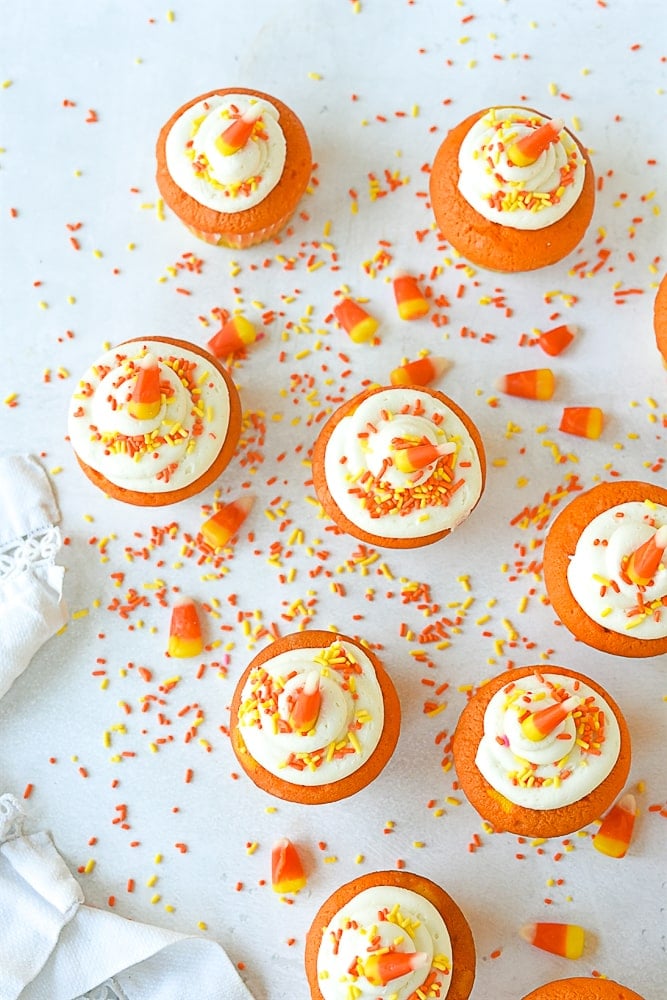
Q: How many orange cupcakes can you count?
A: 10